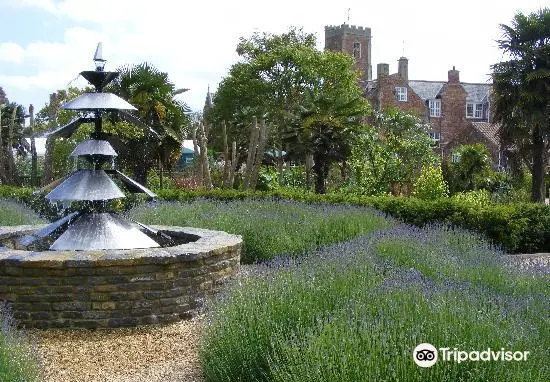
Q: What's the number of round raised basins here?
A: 1